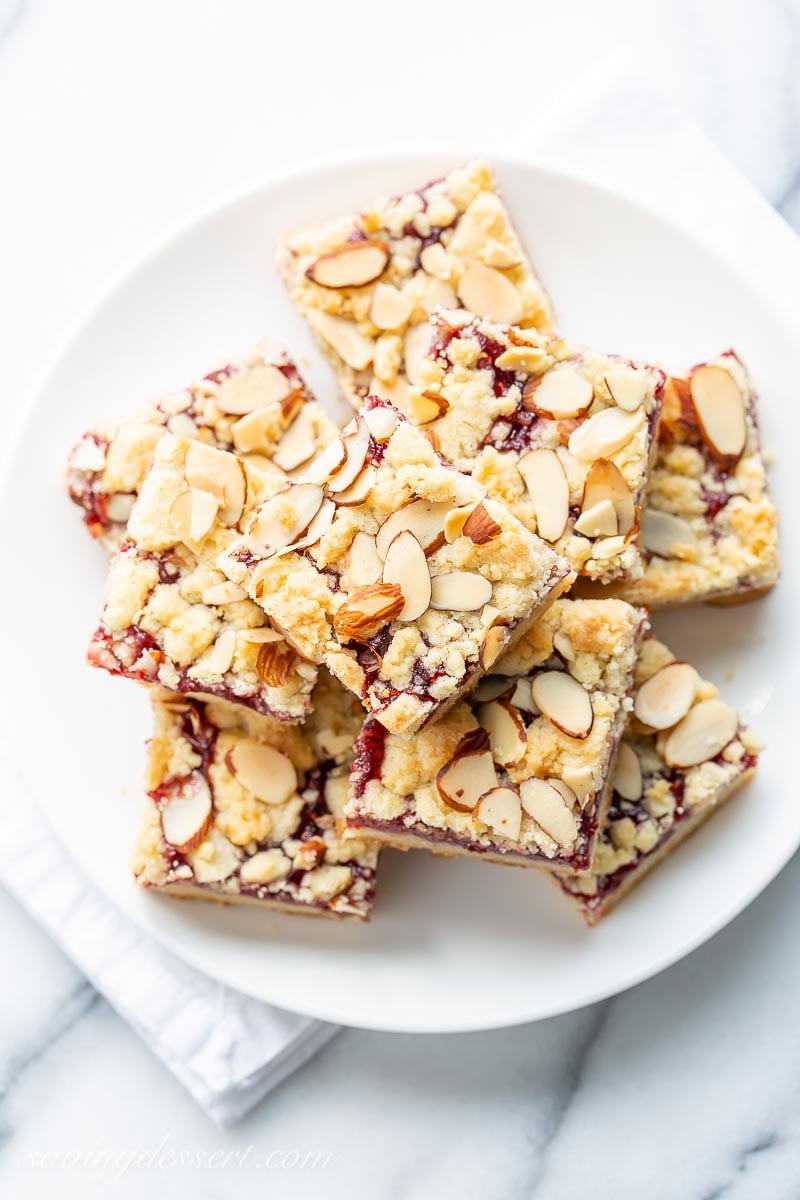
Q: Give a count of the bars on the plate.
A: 9